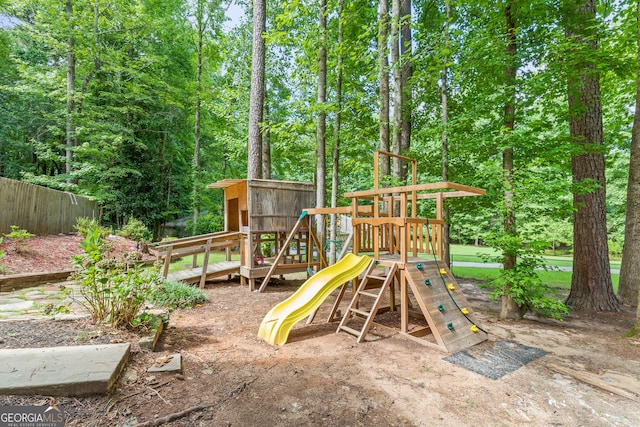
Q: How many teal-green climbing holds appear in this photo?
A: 4